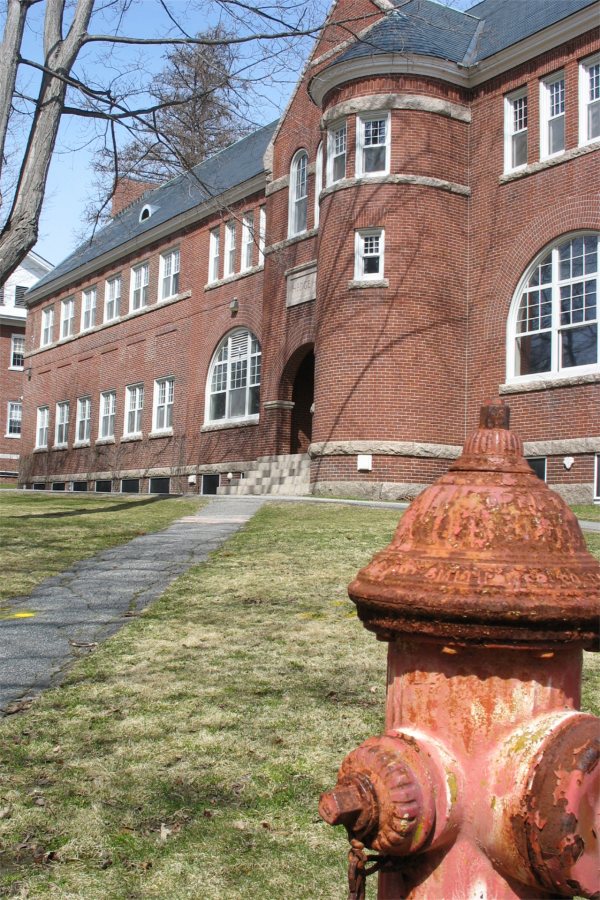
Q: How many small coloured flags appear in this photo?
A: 0